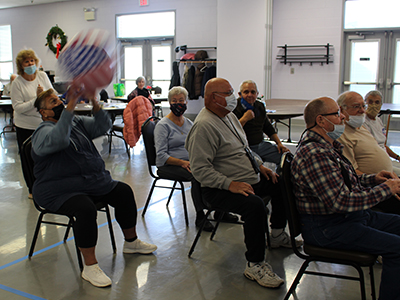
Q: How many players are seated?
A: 7